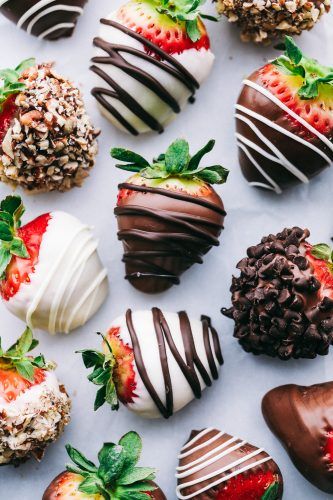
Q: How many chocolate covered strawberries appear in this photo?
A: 13